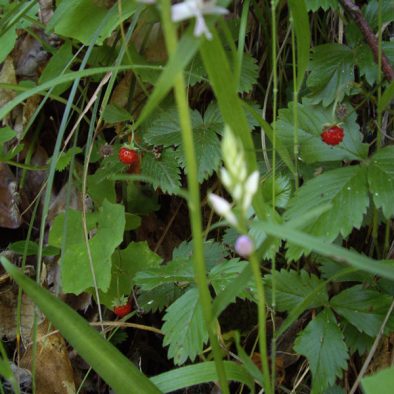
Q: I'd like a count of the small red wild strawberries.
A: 3